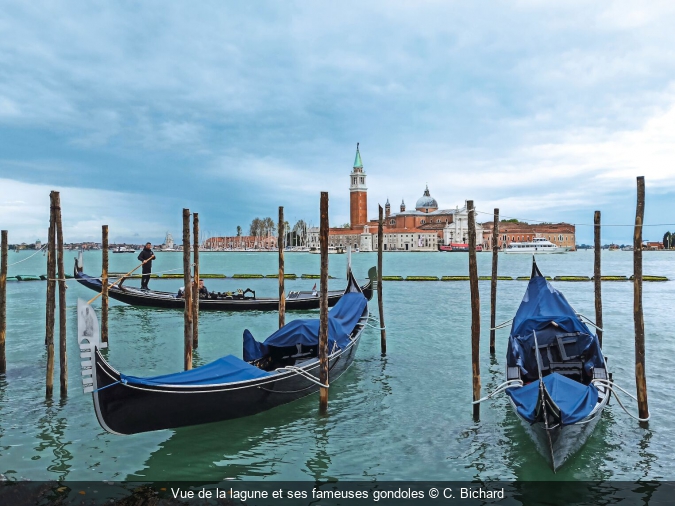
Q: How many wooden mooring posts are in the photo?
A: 13